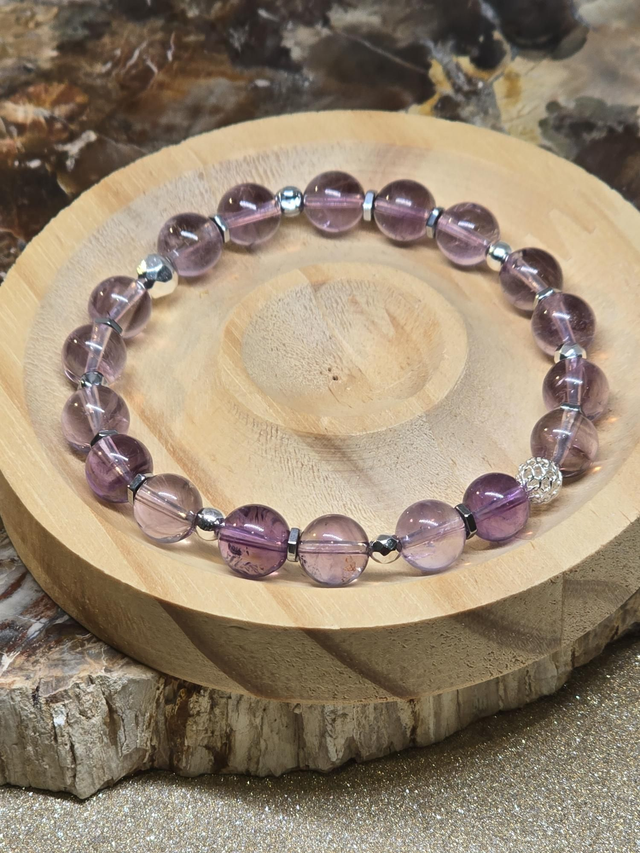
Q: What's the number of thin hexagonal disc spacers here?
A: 10